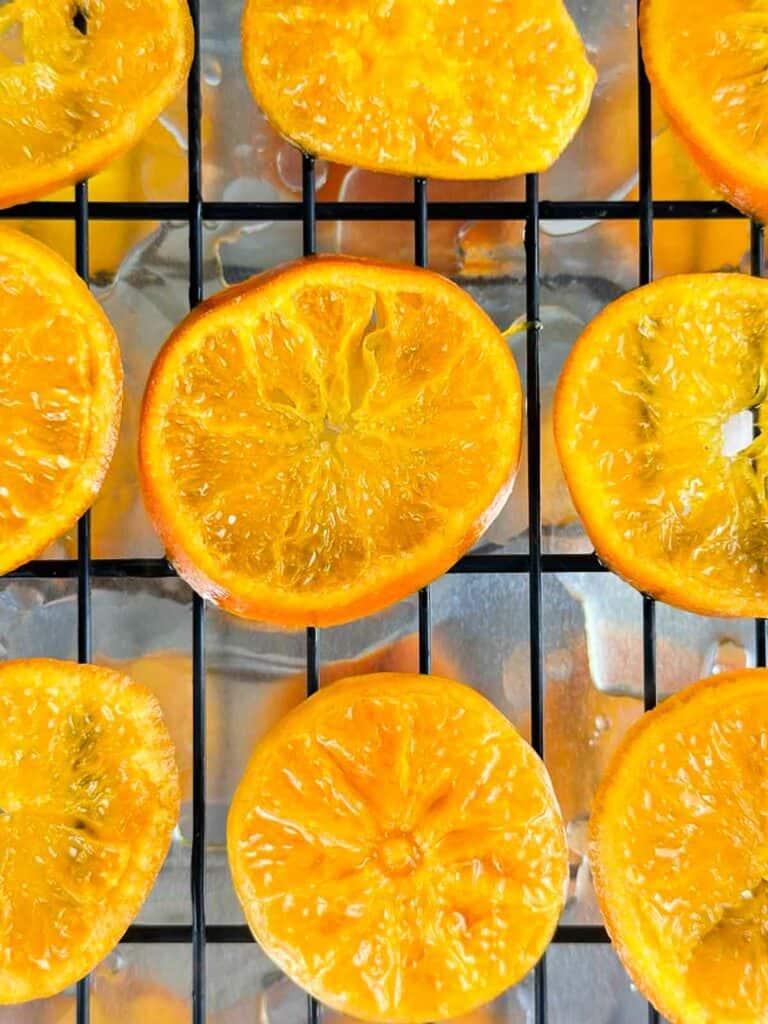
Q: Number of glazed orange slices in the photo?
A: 9